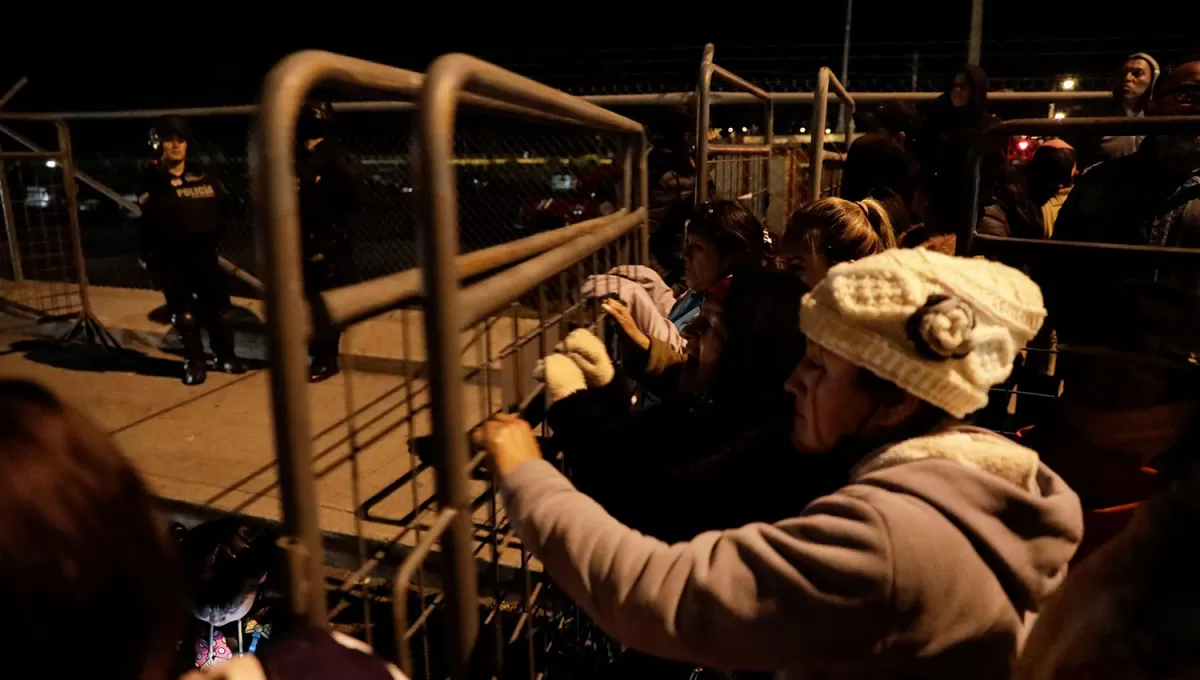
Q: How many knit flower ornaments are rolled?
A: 1